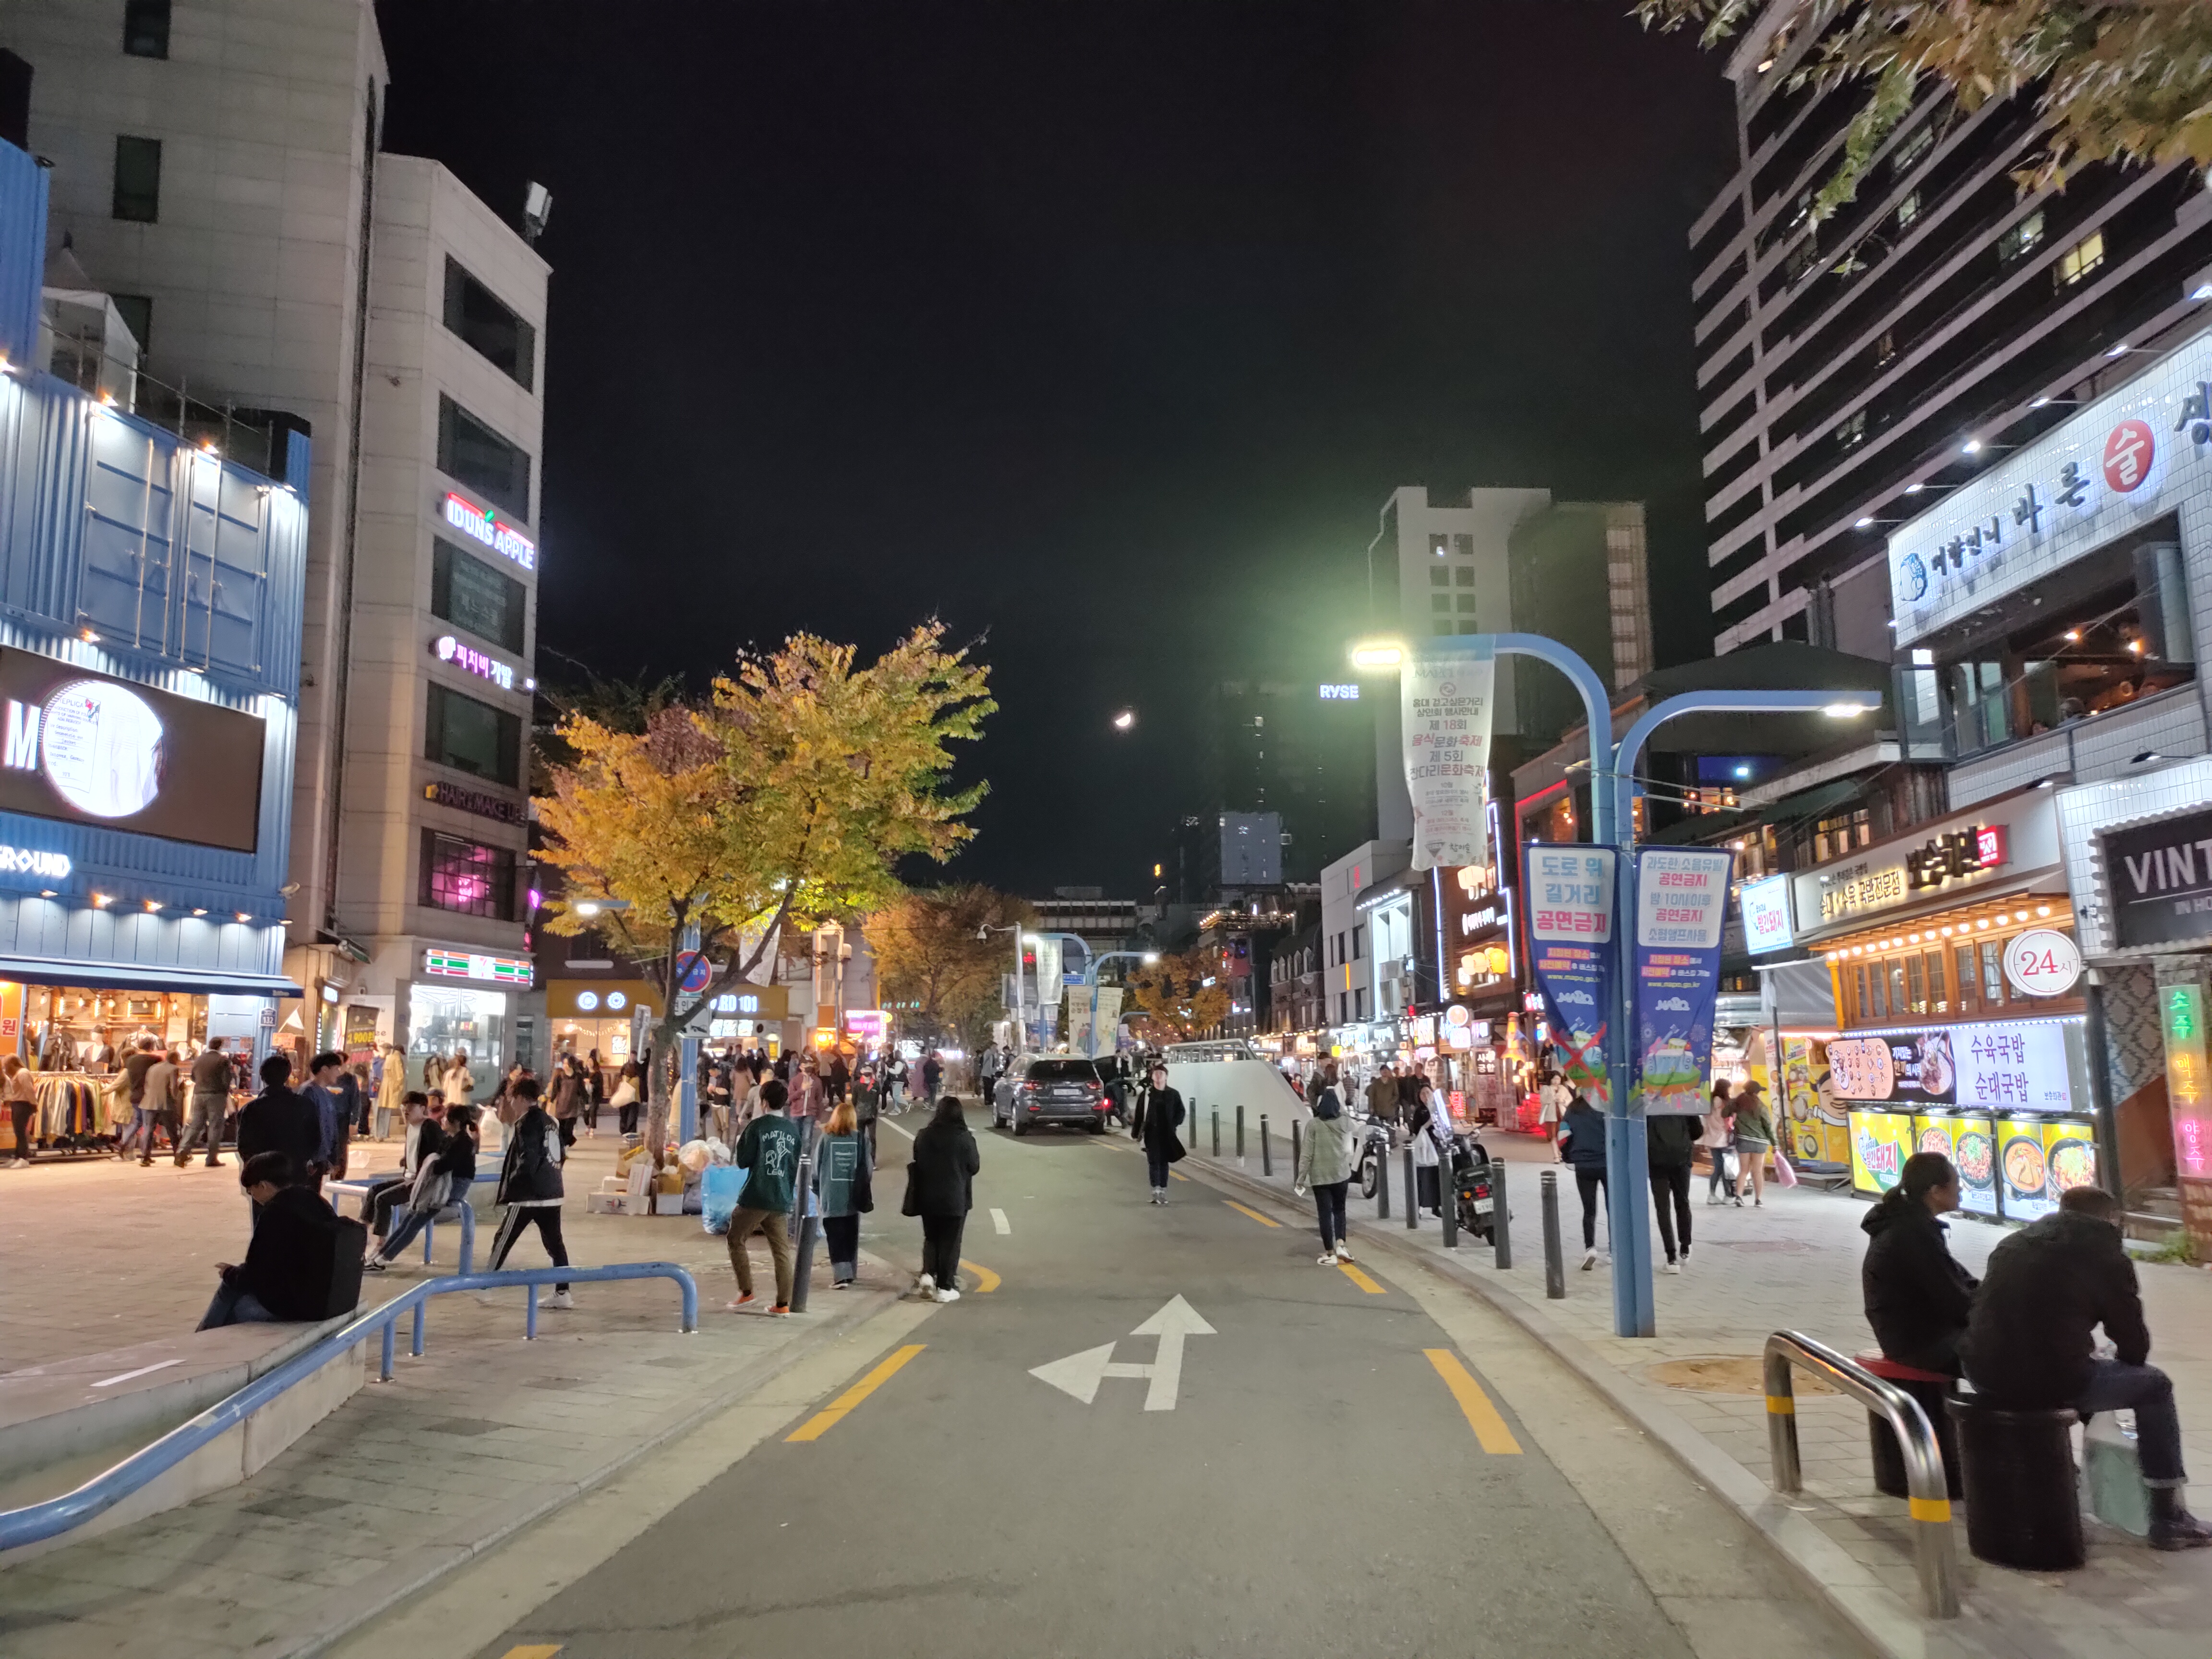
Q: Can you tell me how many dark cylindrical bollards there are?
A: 11